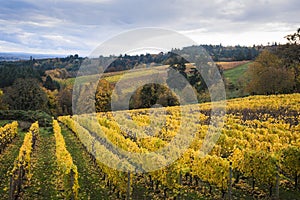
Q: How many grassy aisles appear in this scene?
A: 3